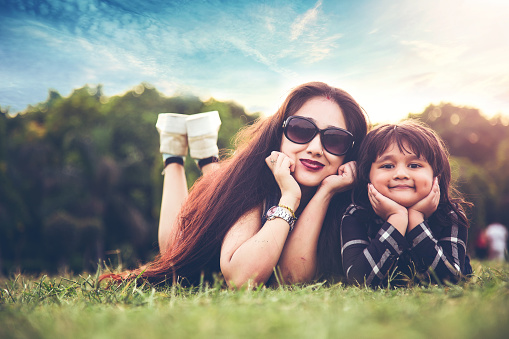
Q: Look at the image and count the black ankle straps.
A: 2